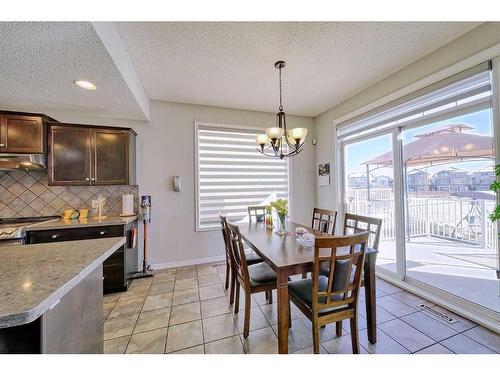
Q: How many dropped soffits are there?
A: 1